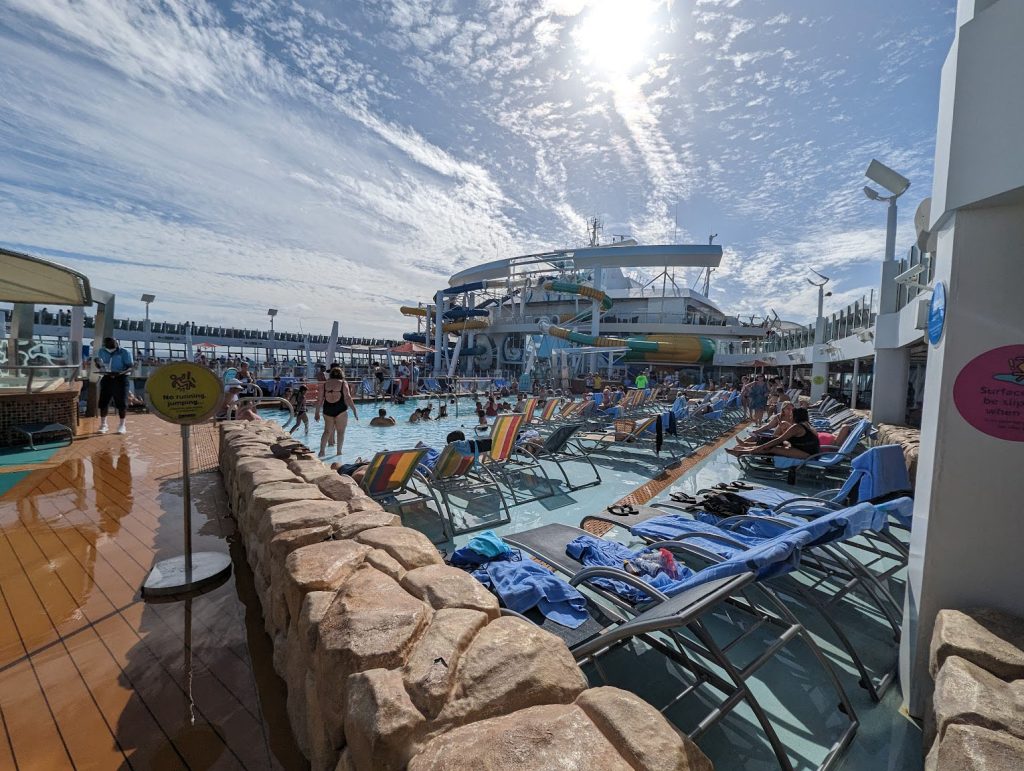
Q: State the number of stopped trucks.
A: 0